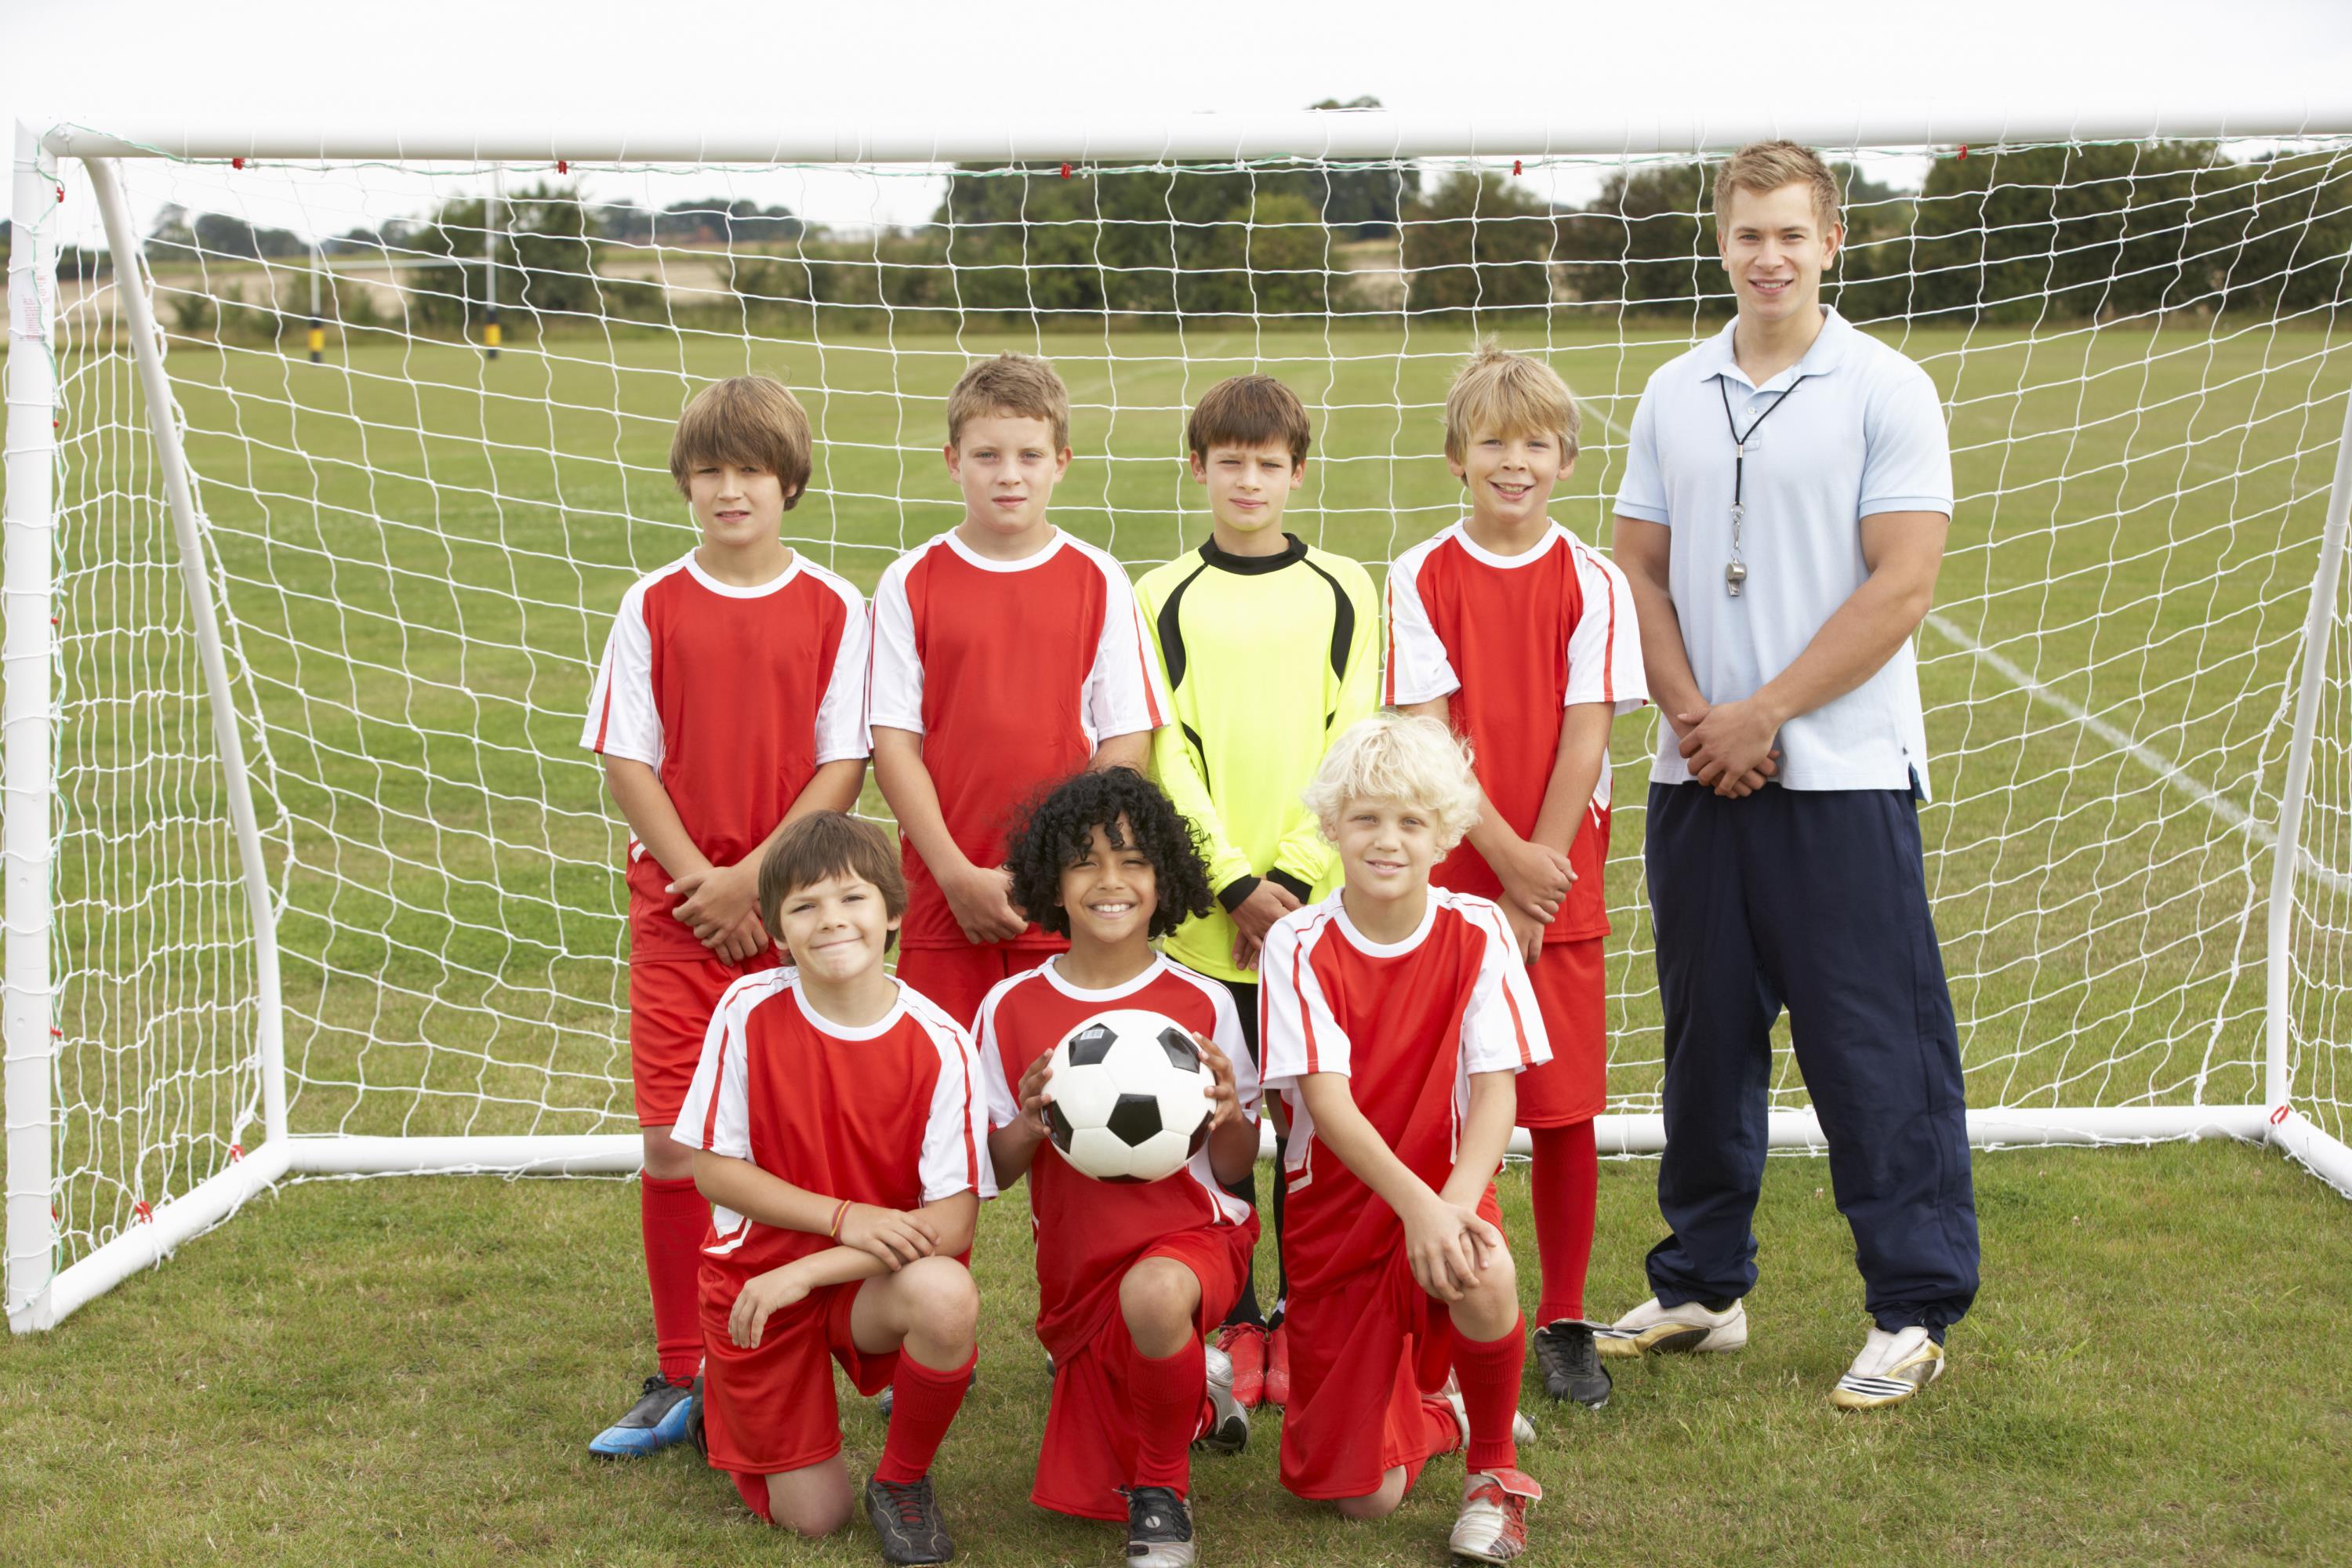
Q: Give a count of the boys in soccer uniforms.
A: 7